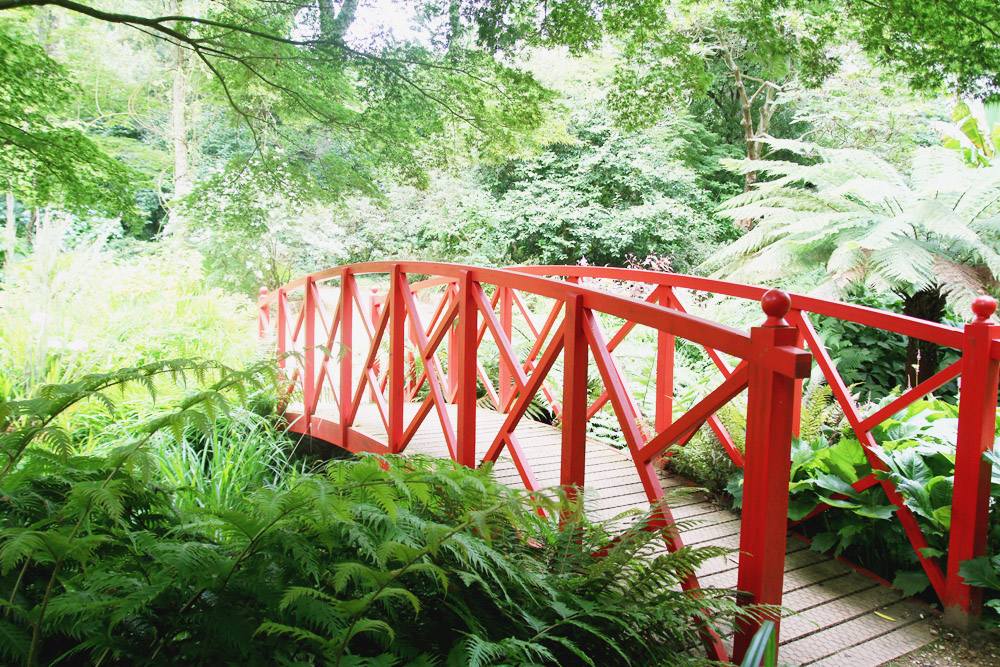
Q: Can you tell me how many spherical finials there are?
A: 4